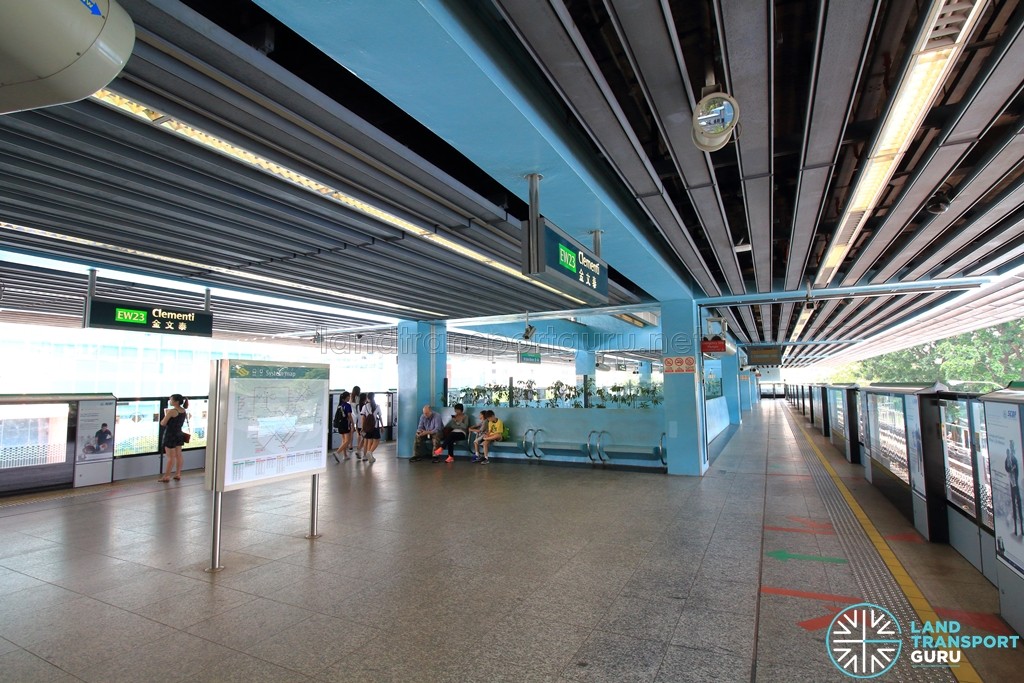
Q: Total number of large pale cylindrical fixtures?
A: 1